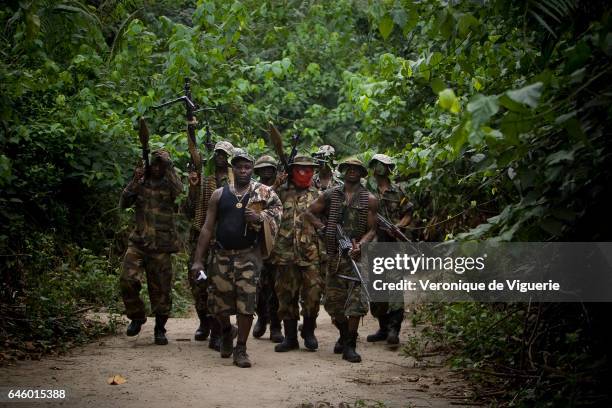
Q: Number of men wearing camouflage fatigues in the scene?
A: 8